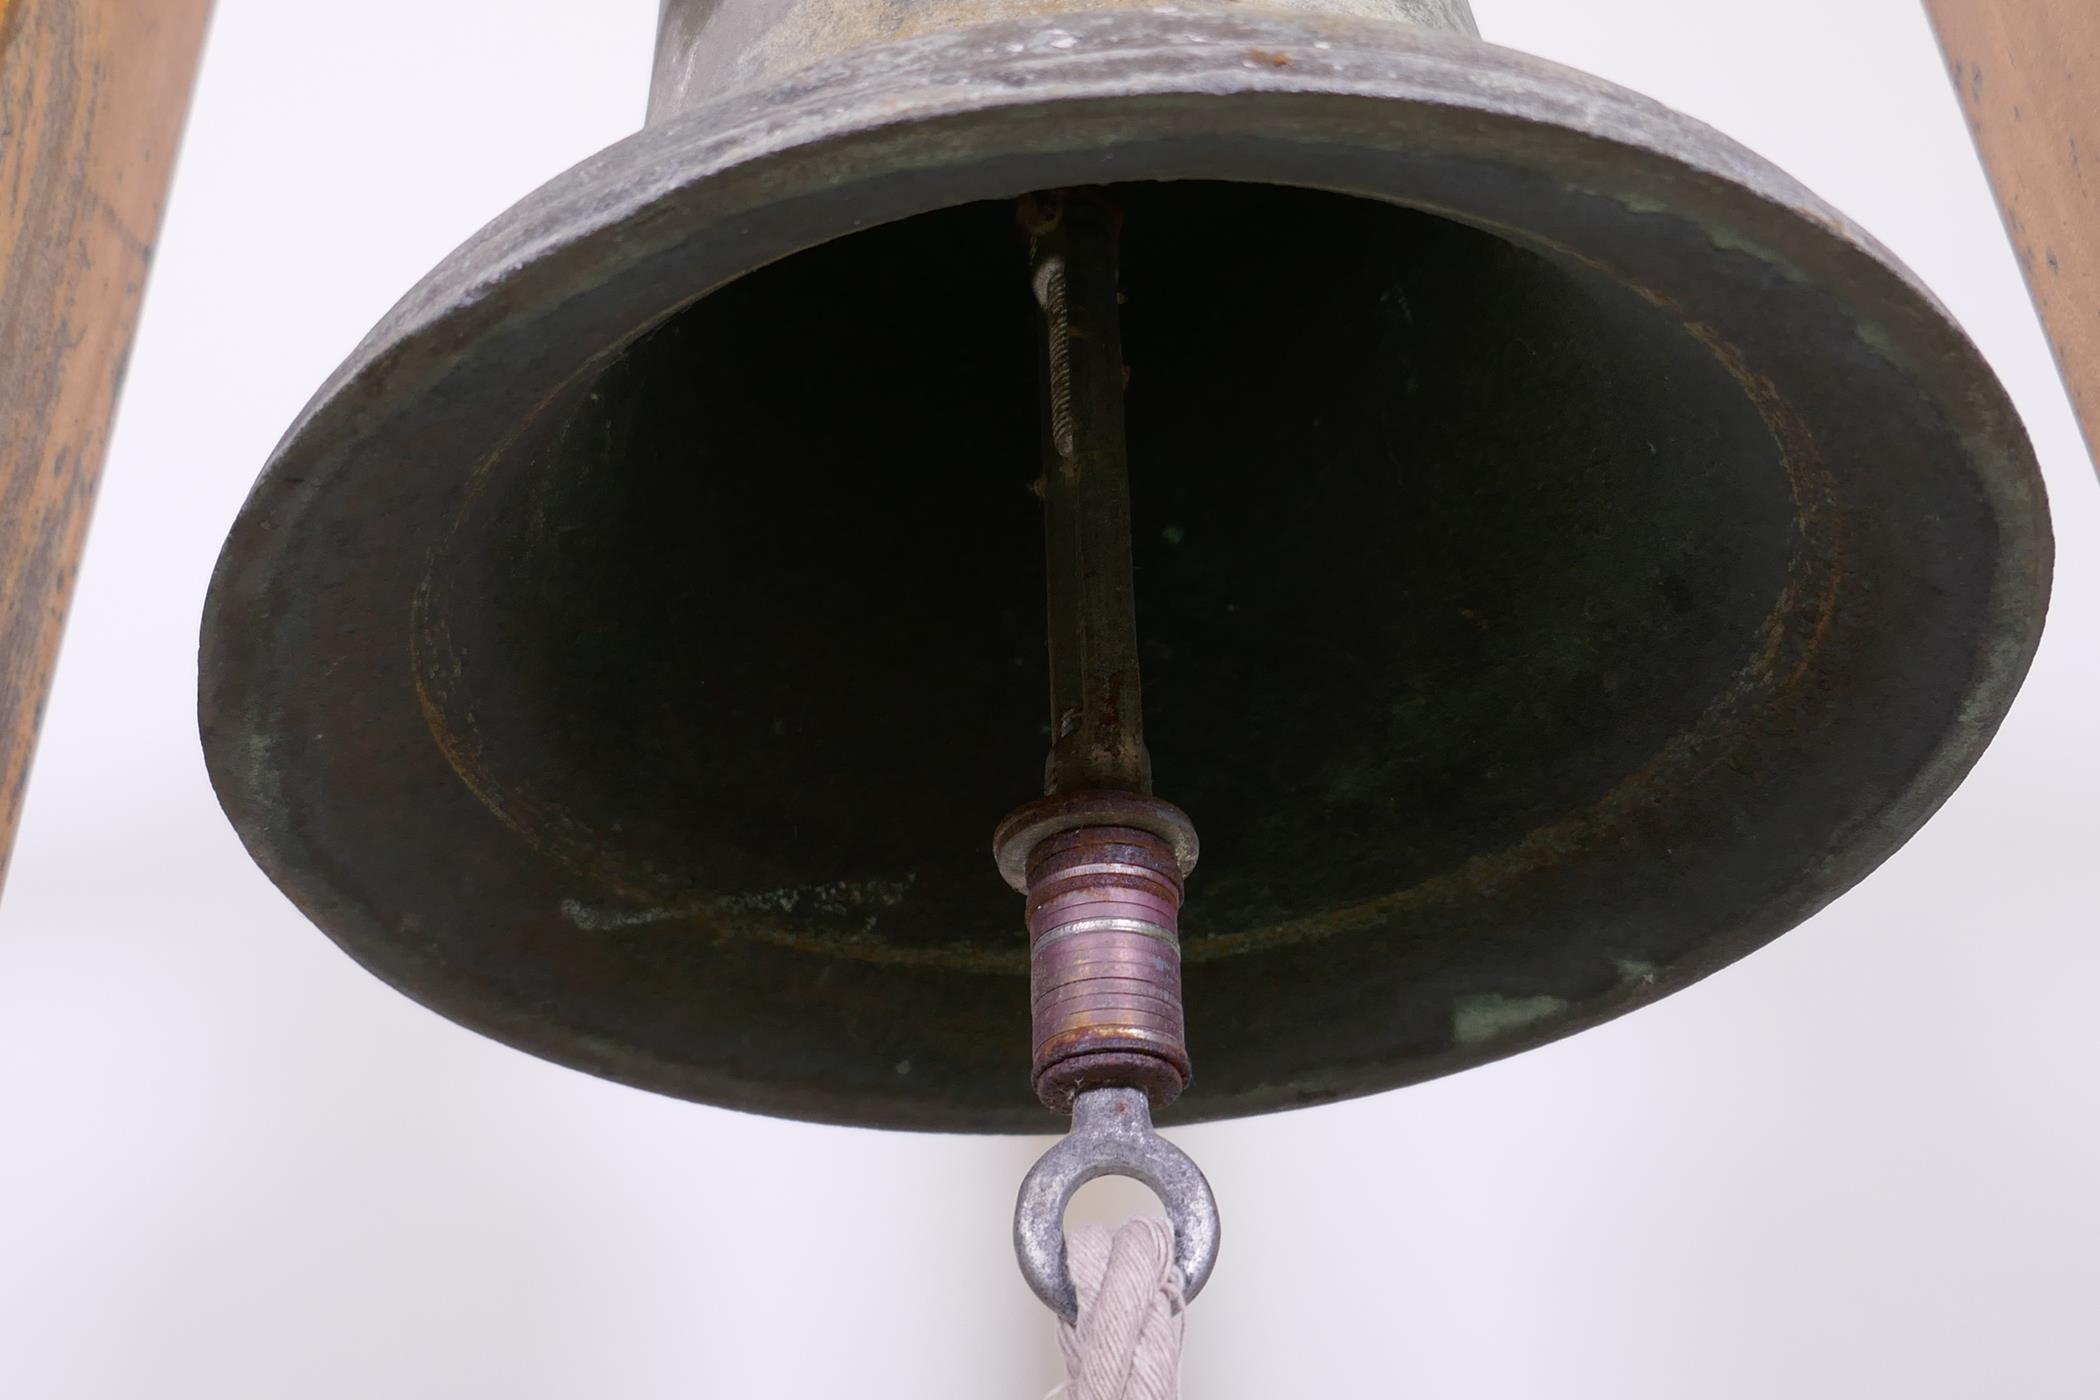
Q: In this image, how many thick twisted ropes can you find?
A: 1